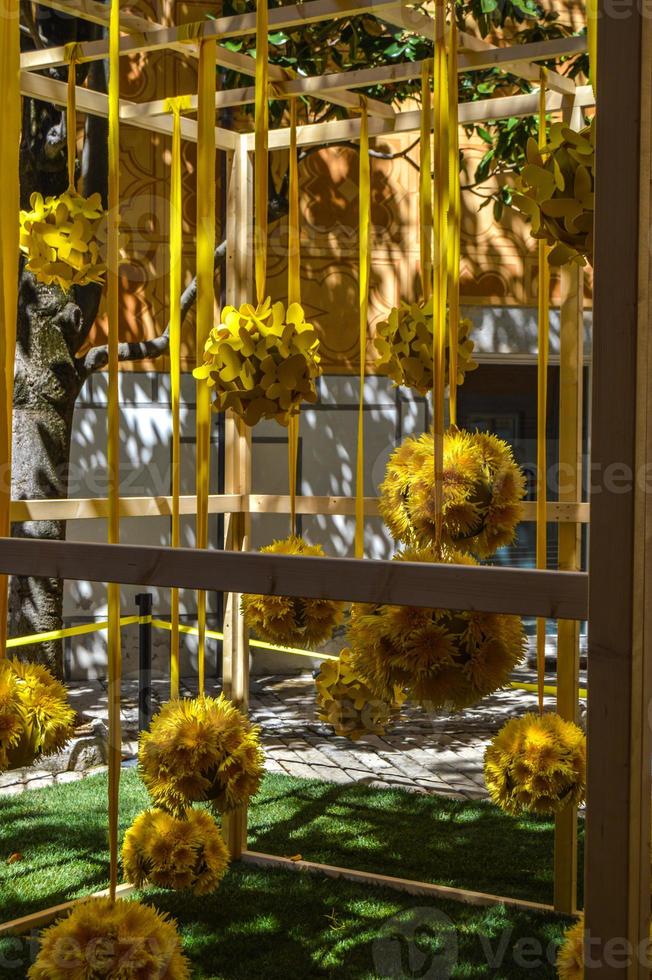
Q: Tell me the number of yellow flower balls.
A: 14